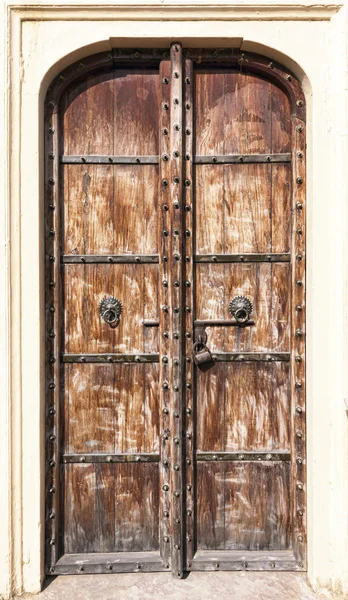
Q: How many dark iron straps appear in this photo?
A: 8